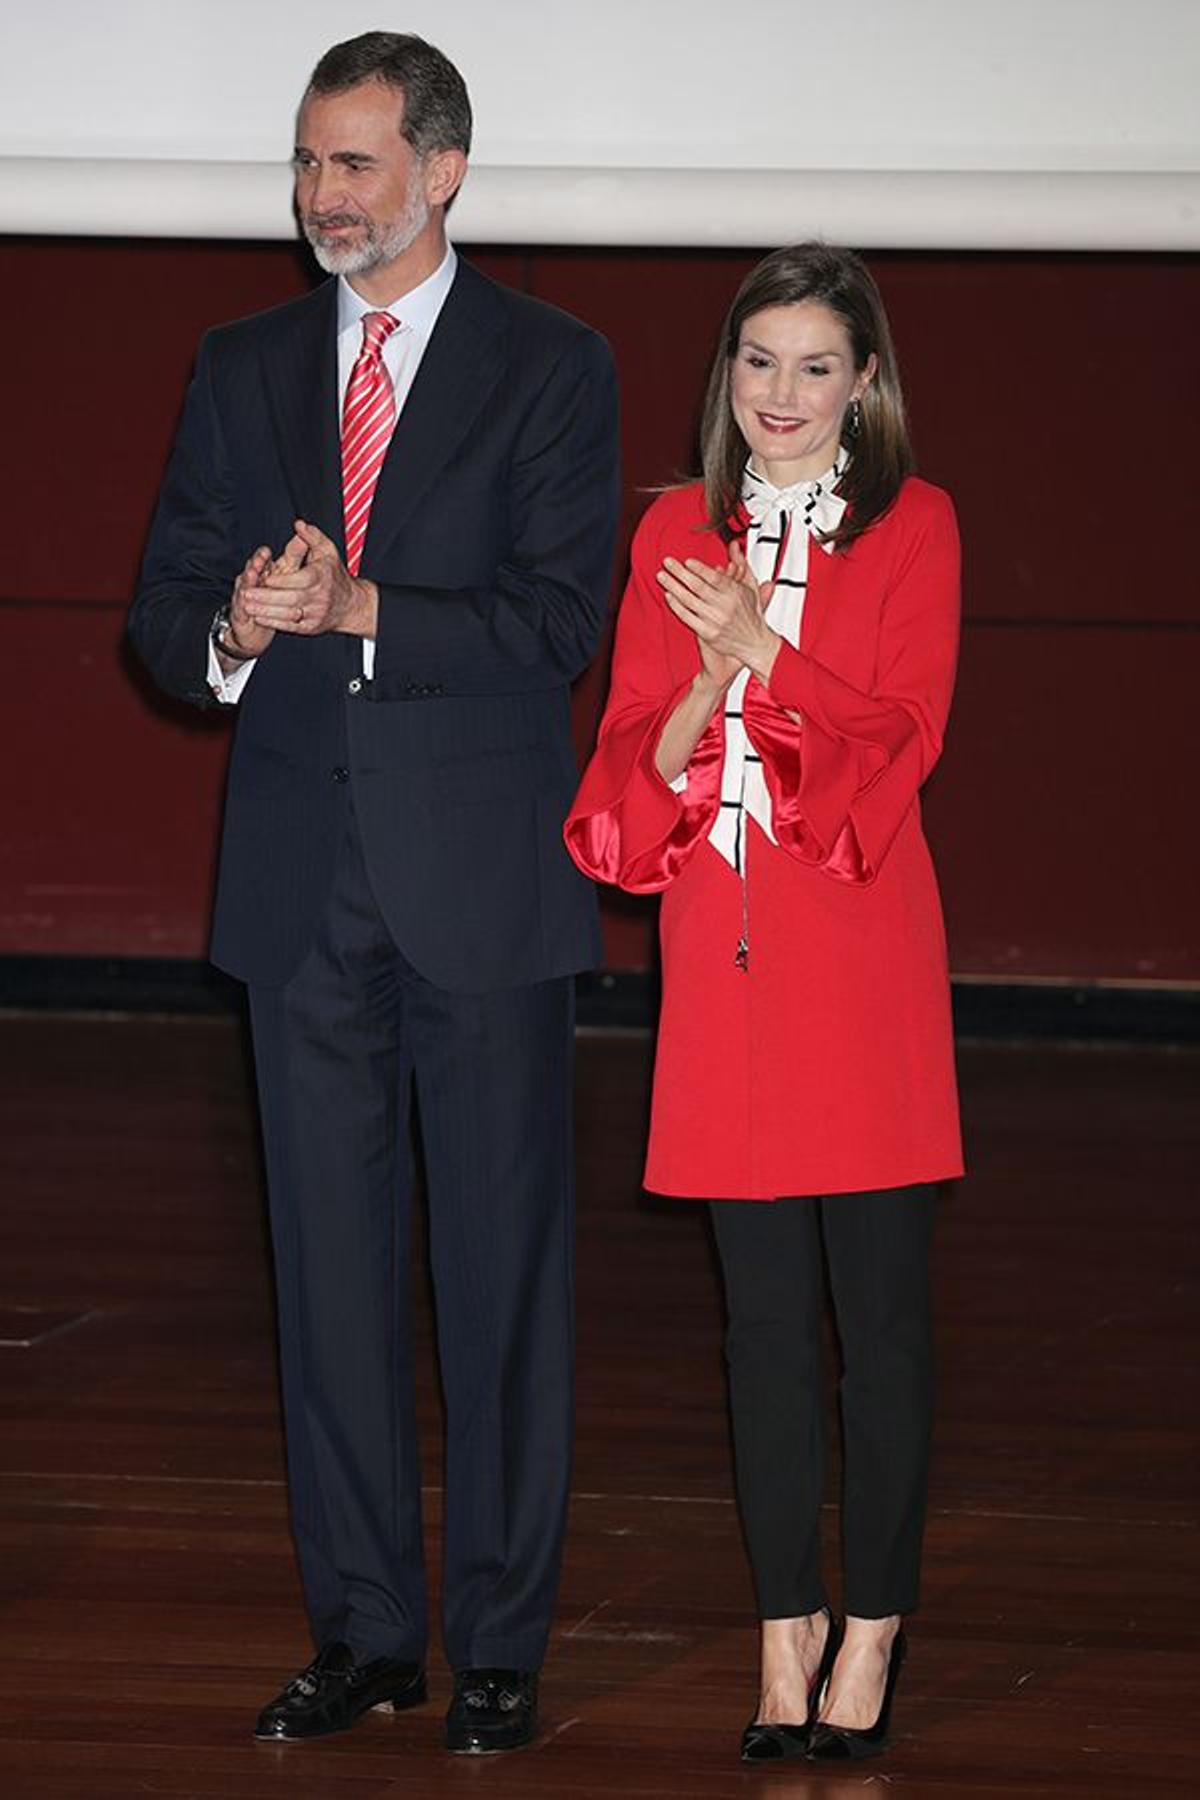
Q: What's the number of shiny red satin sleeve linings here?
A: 2